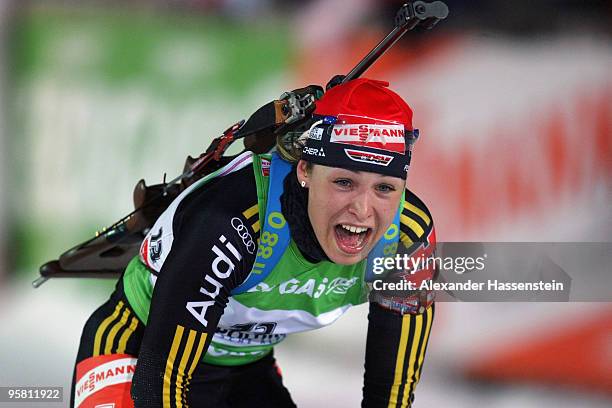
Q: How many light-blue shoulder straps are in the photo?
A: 2